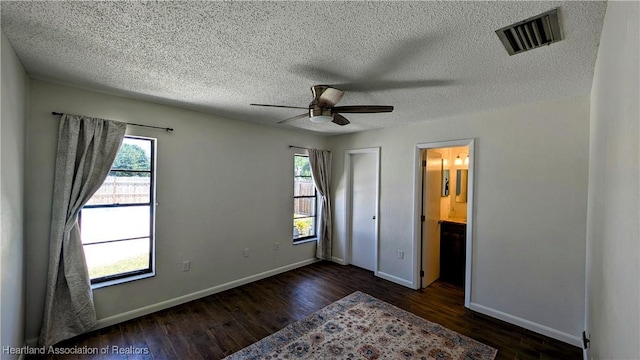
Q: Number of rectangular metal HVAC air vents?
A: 1